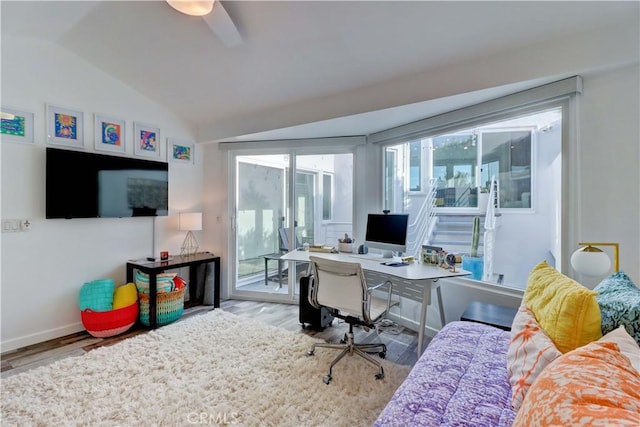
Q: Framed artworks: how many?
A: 5